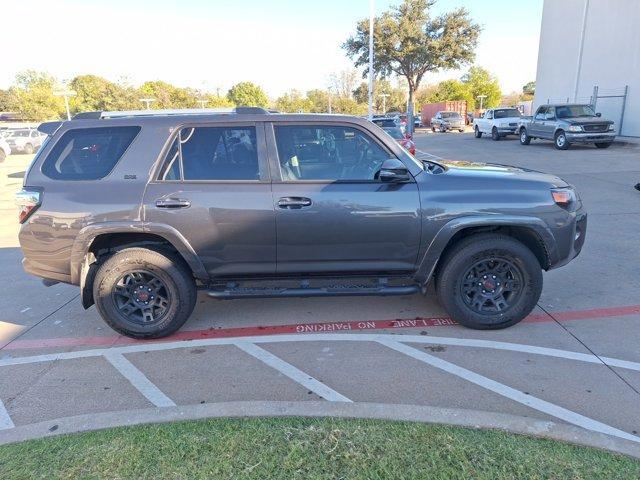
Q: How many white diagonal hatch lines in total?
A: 4